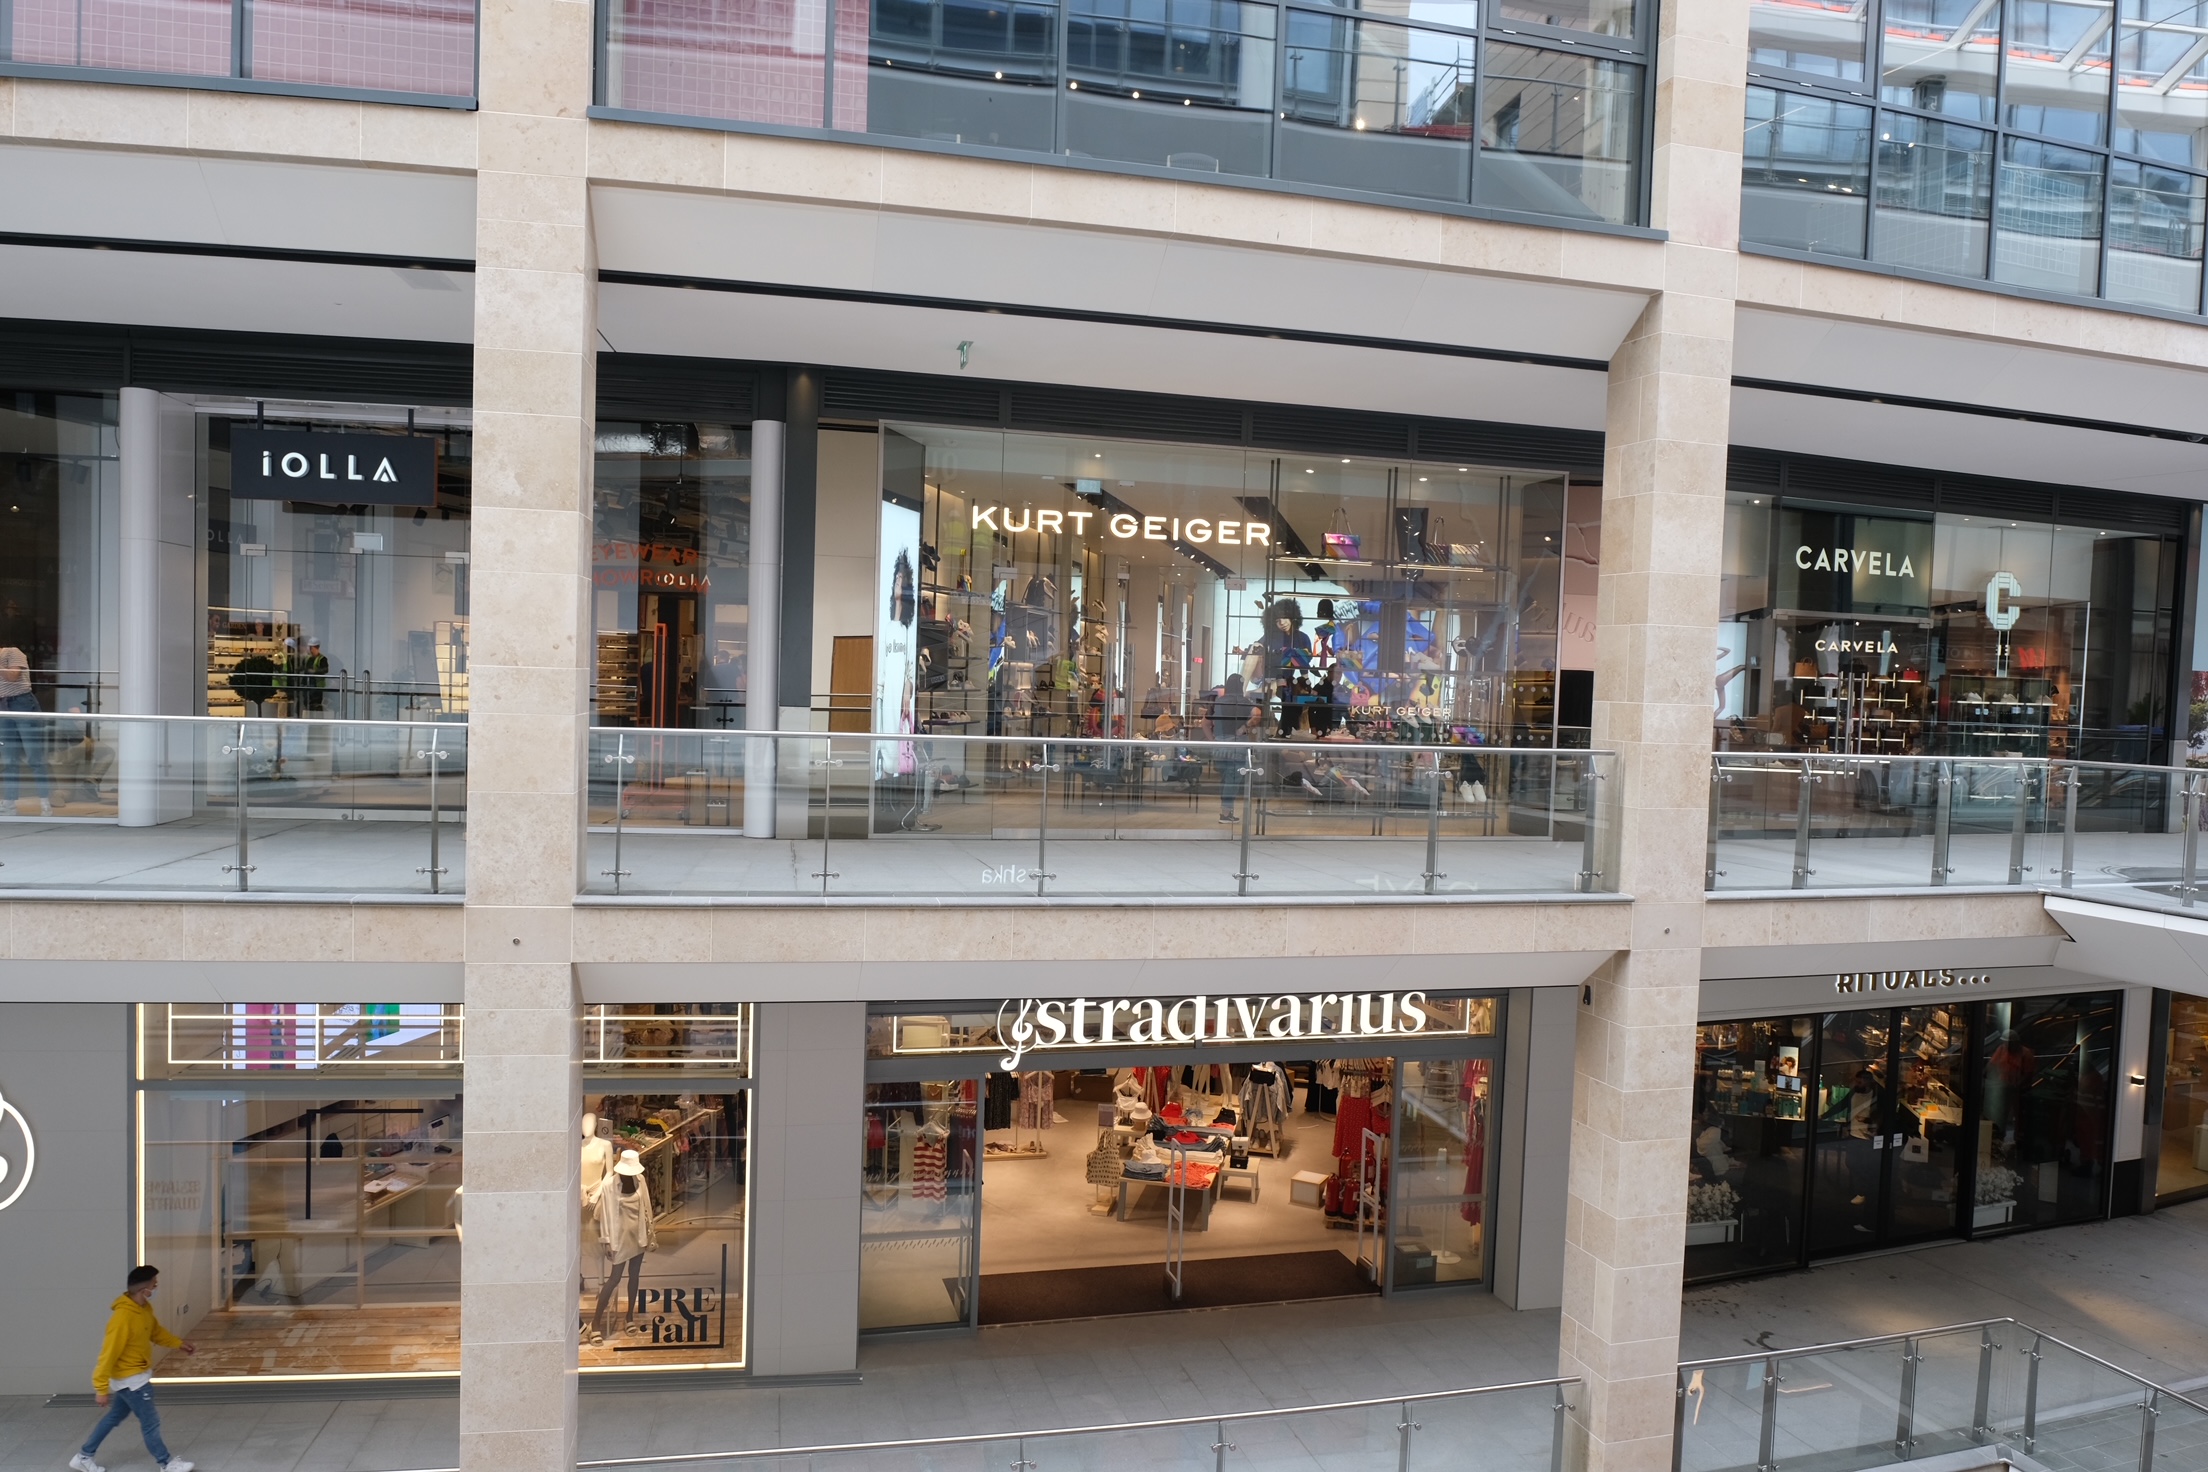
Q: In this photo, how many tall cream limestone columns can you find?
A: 2